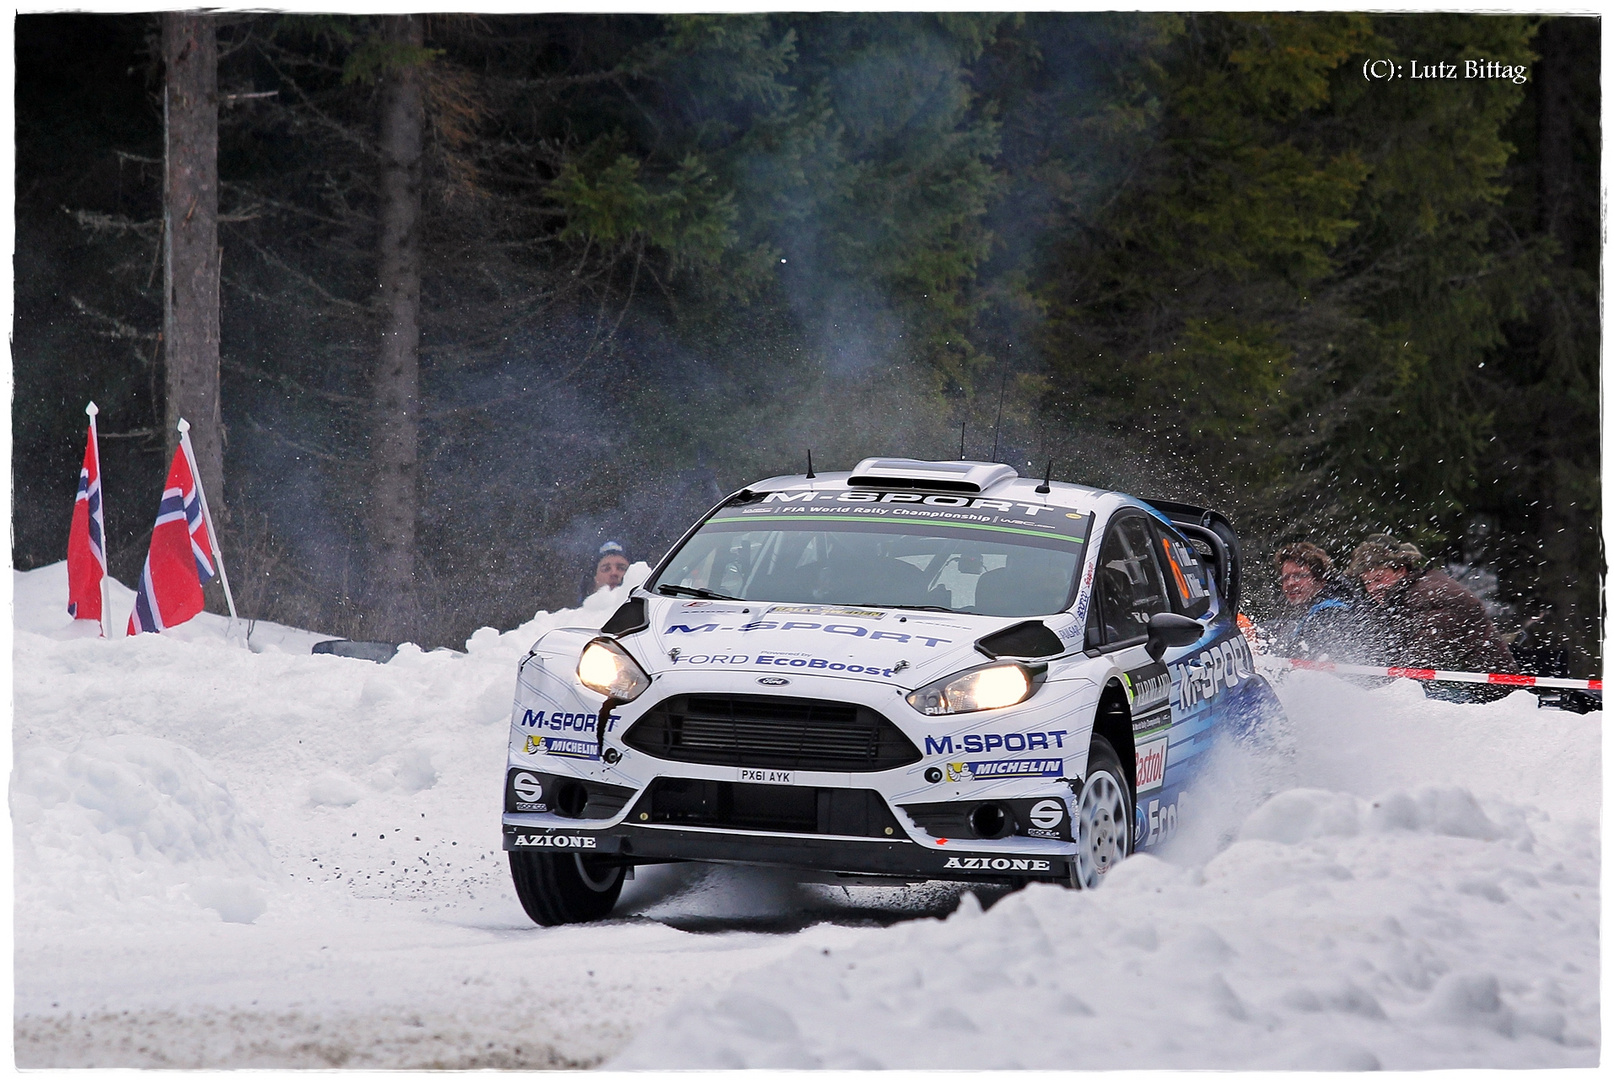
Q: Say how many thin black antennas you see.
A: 4